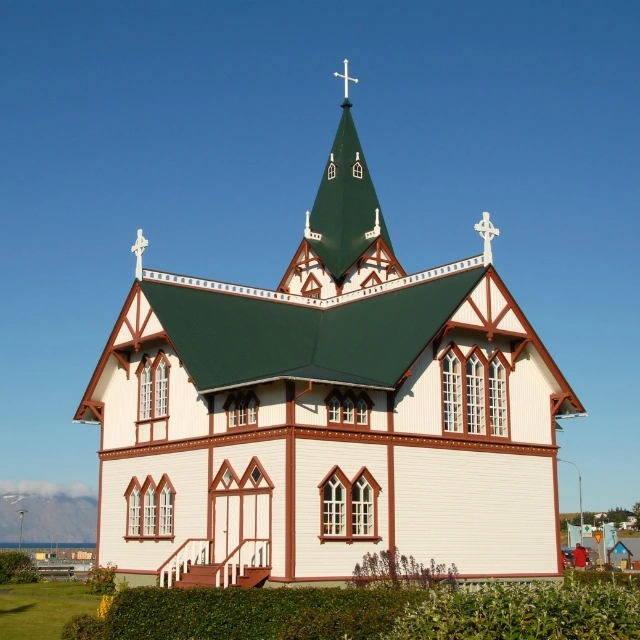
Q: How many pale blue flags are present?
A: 2